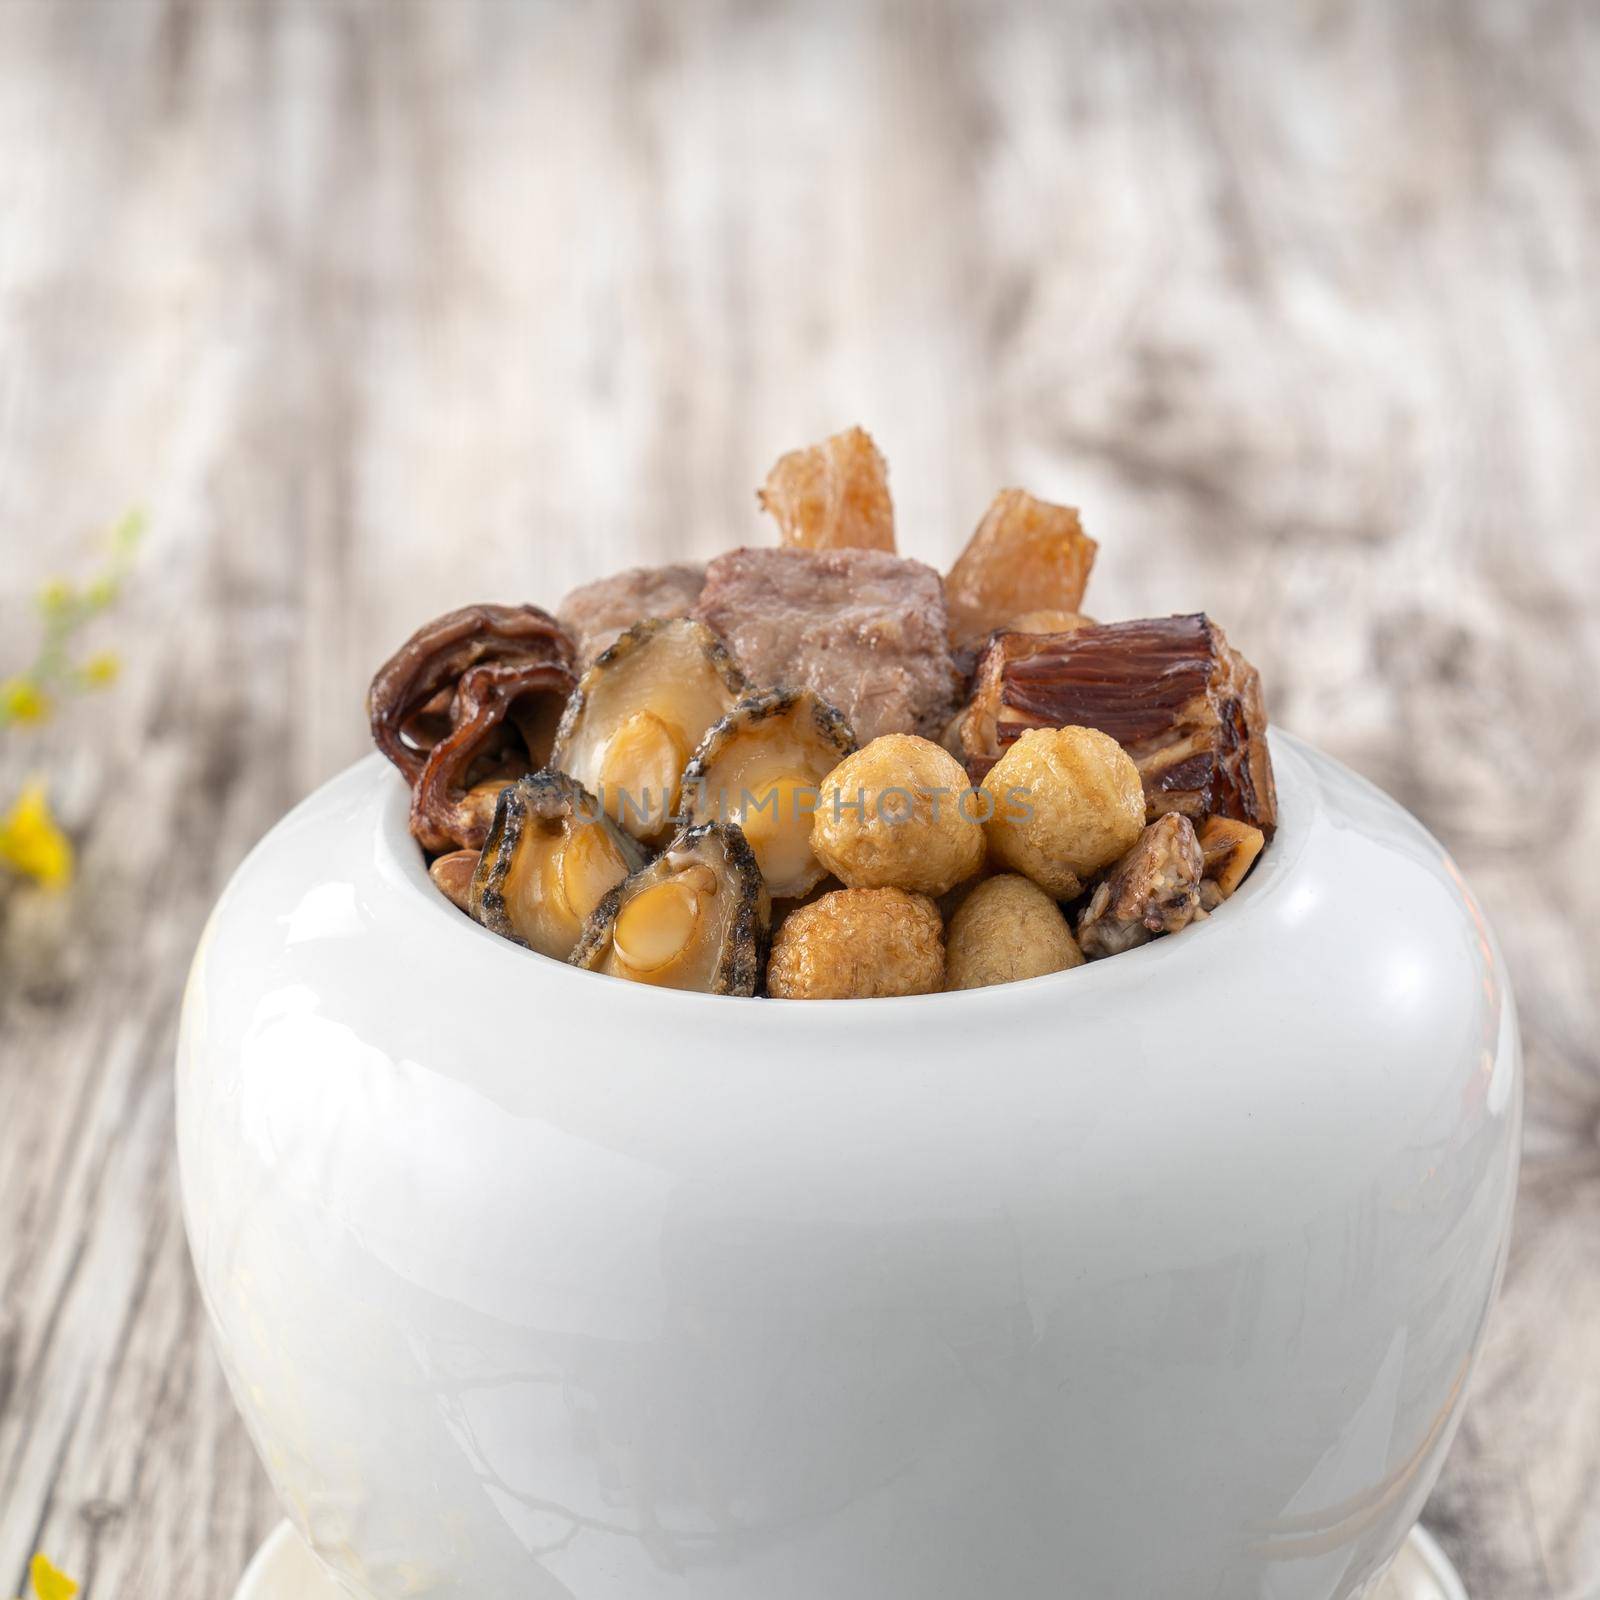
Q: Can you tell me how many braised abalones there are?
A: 4